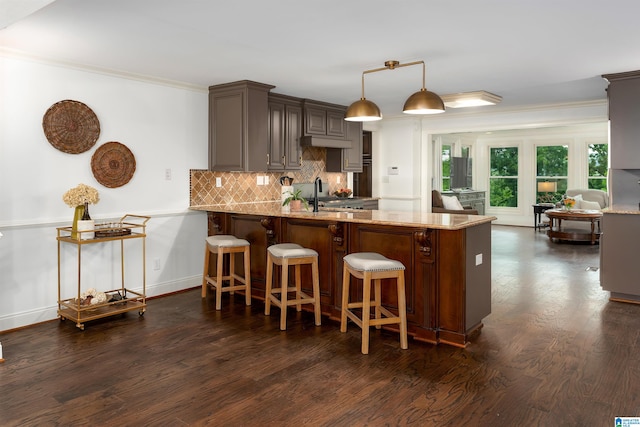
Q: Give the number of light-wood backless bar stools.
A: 3